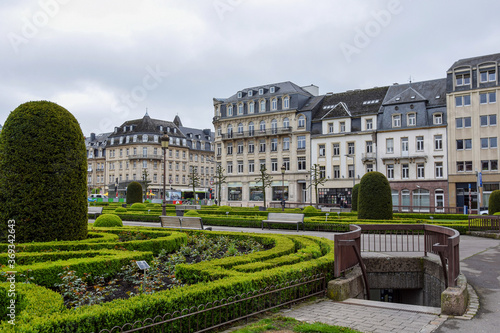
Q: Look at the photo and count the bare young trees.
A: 5